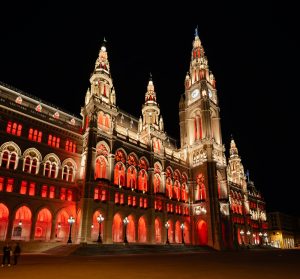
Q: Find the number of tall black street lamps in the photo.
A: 5